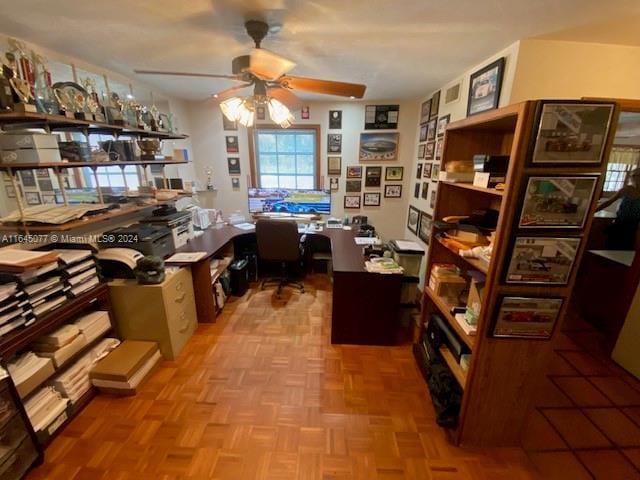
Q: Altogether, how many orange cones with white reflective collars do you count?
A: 0